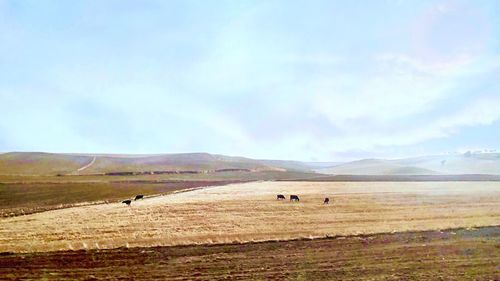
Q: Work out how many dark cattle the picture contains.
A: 5